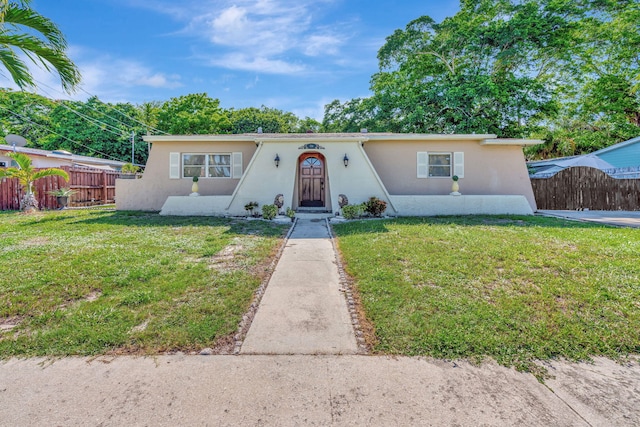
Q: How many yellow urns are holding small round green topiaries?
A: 2